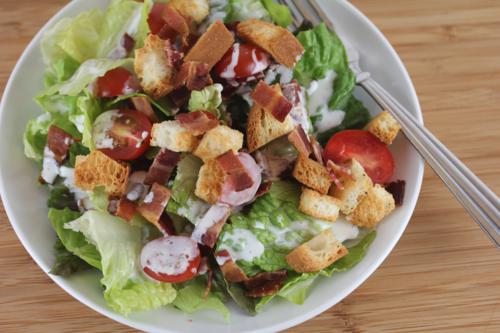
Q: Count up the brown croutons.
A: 15